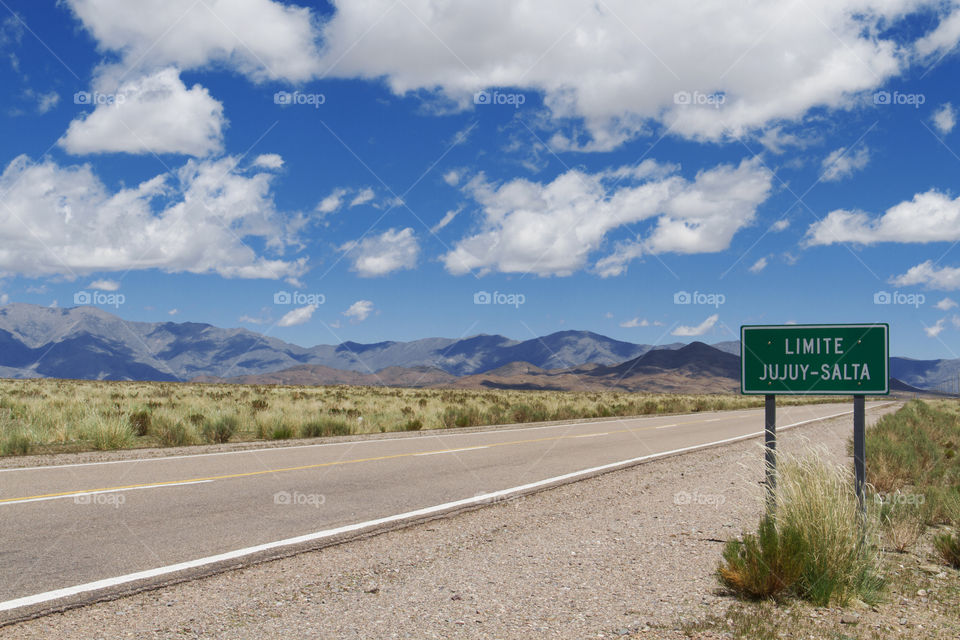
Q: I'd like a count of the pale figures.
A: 0